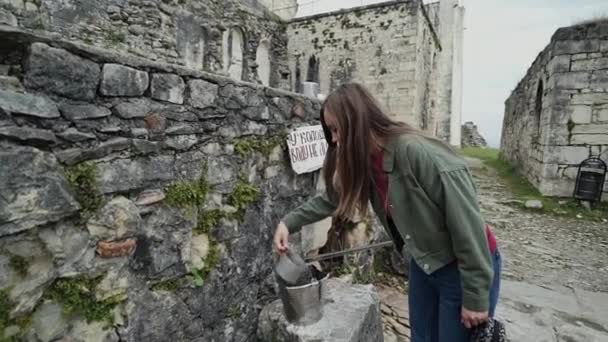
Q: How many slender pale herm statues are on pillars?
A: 0